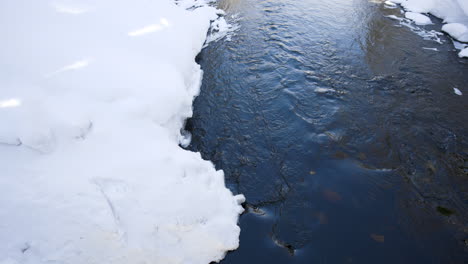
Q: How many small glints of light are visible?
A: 4